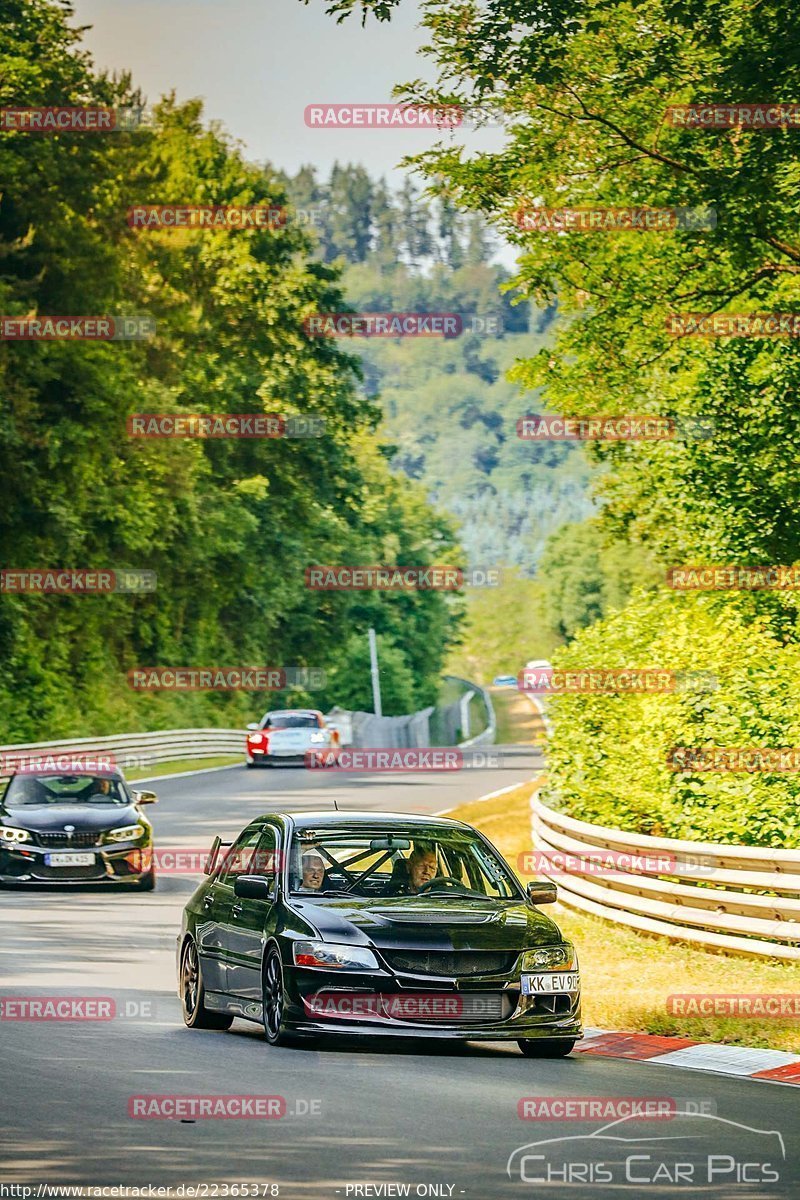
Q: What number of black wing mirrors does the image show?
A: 3